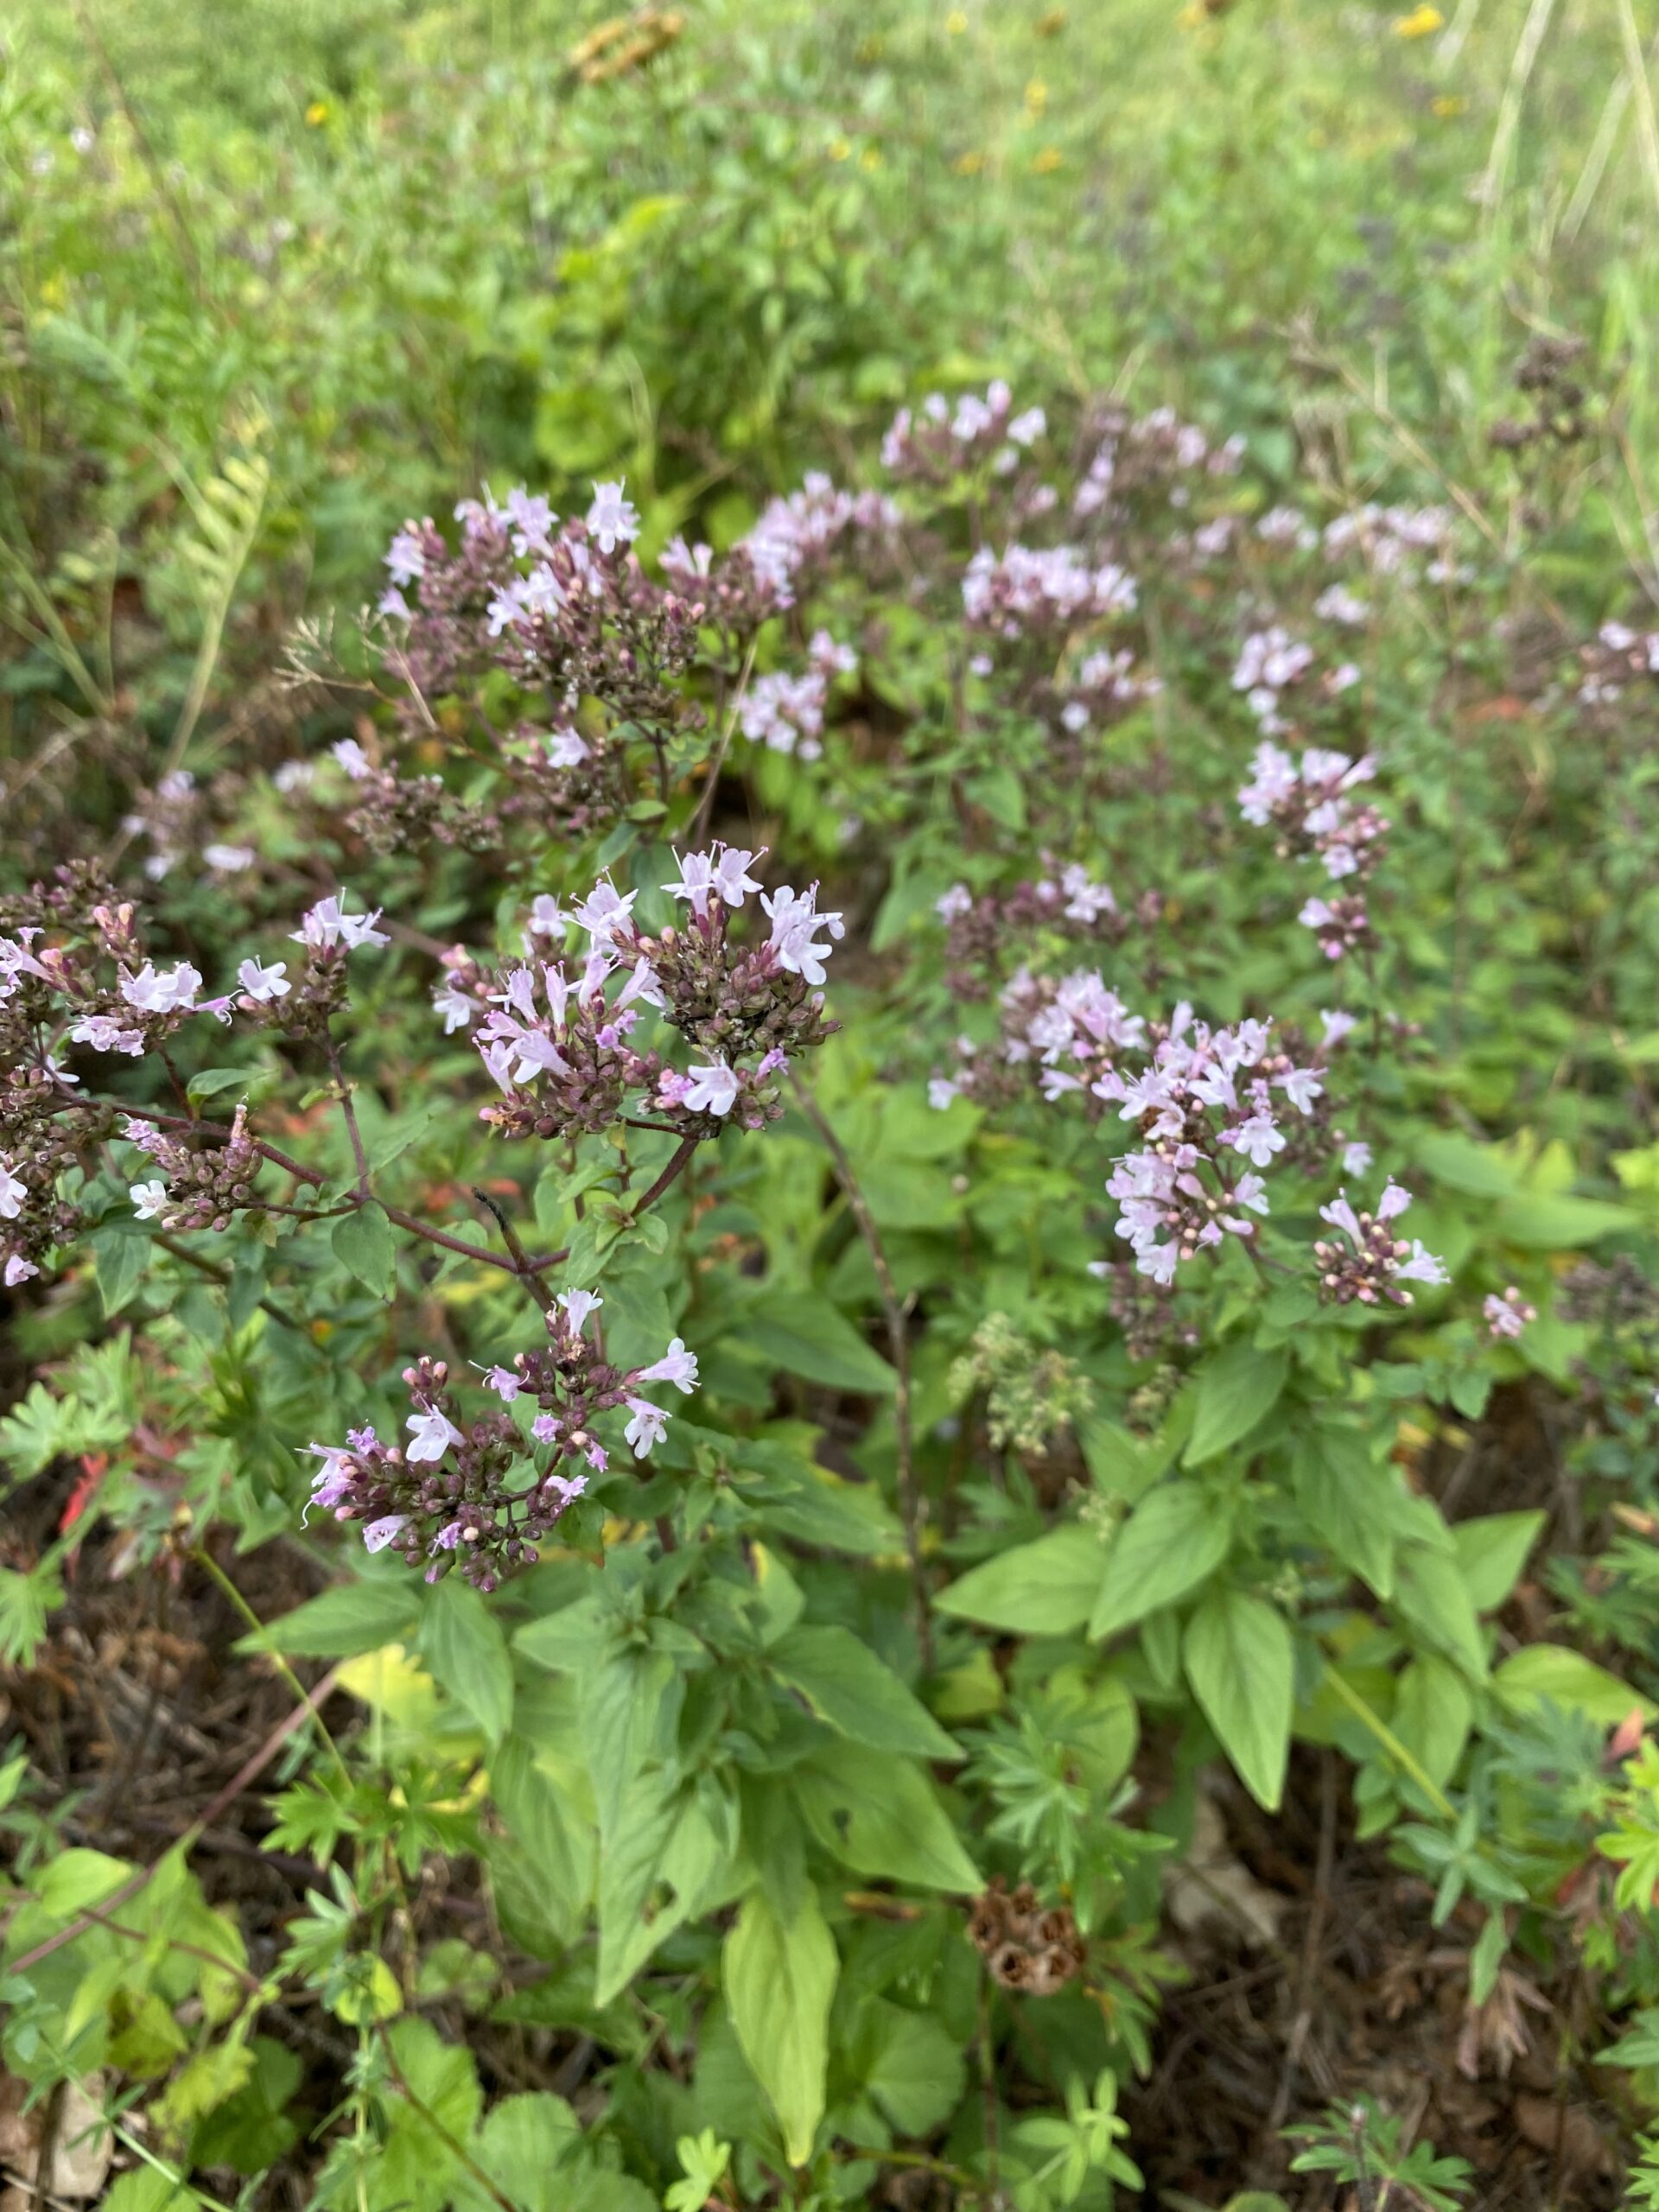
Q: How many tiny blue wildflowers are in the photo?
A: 0